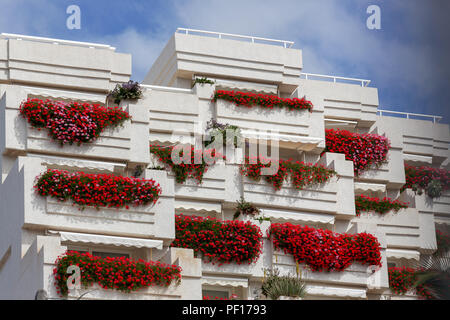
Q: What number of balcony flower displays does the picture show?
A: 12